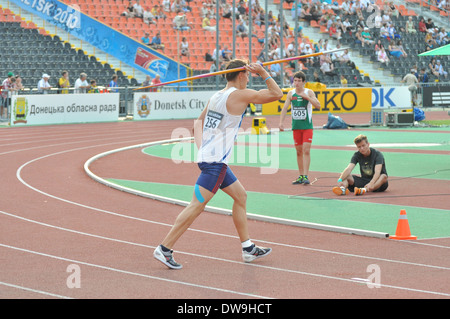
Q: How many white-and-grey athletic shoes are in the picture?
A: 2